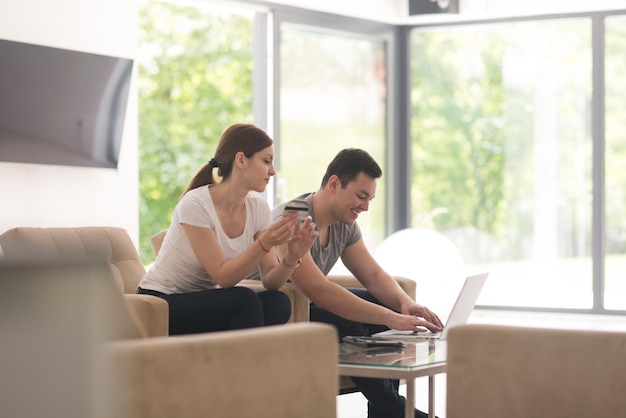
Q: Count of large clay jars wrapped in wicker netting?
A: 0